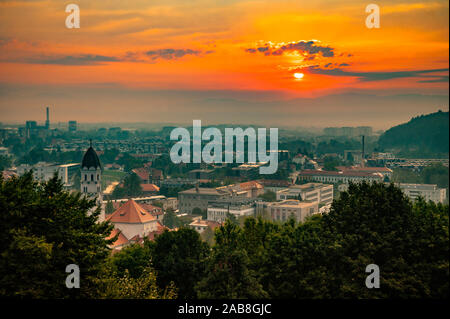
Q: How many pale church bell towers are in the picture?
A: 1